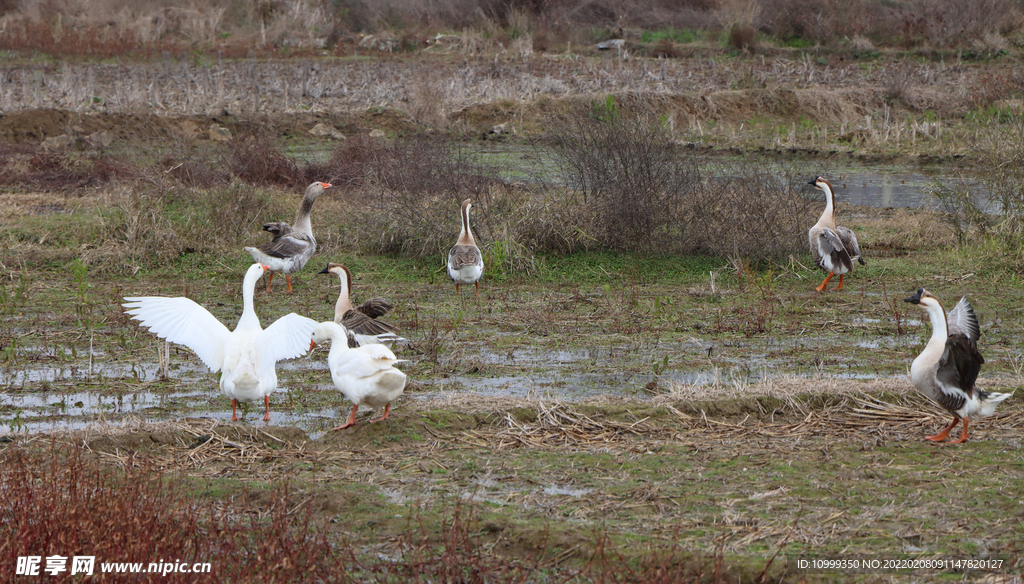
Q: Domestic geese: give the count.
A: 7